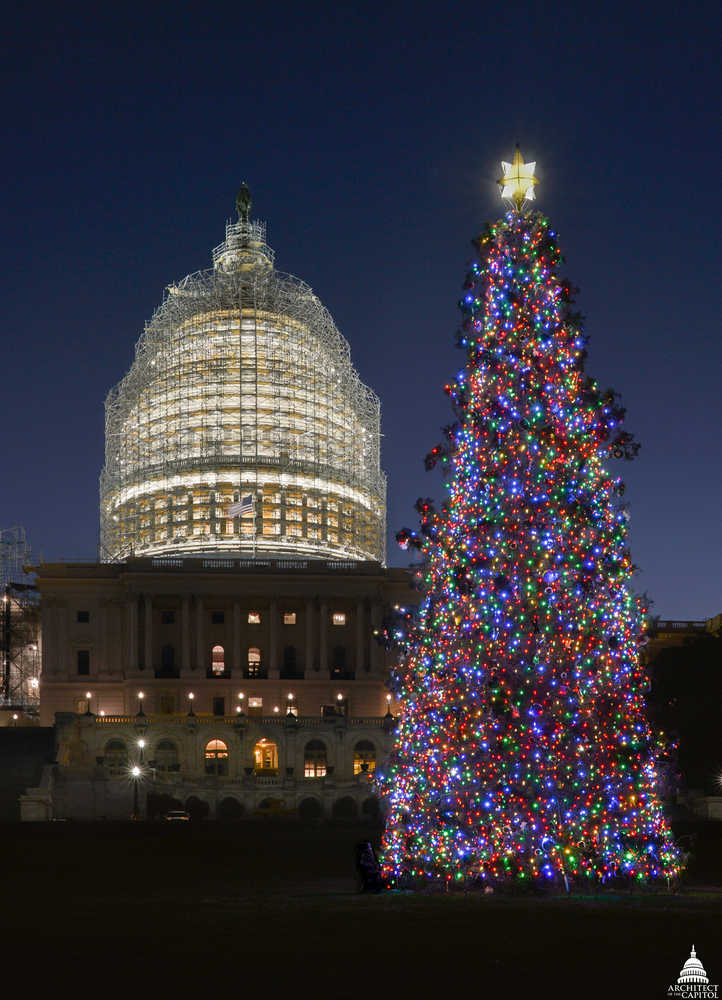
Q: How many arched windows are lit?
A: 6